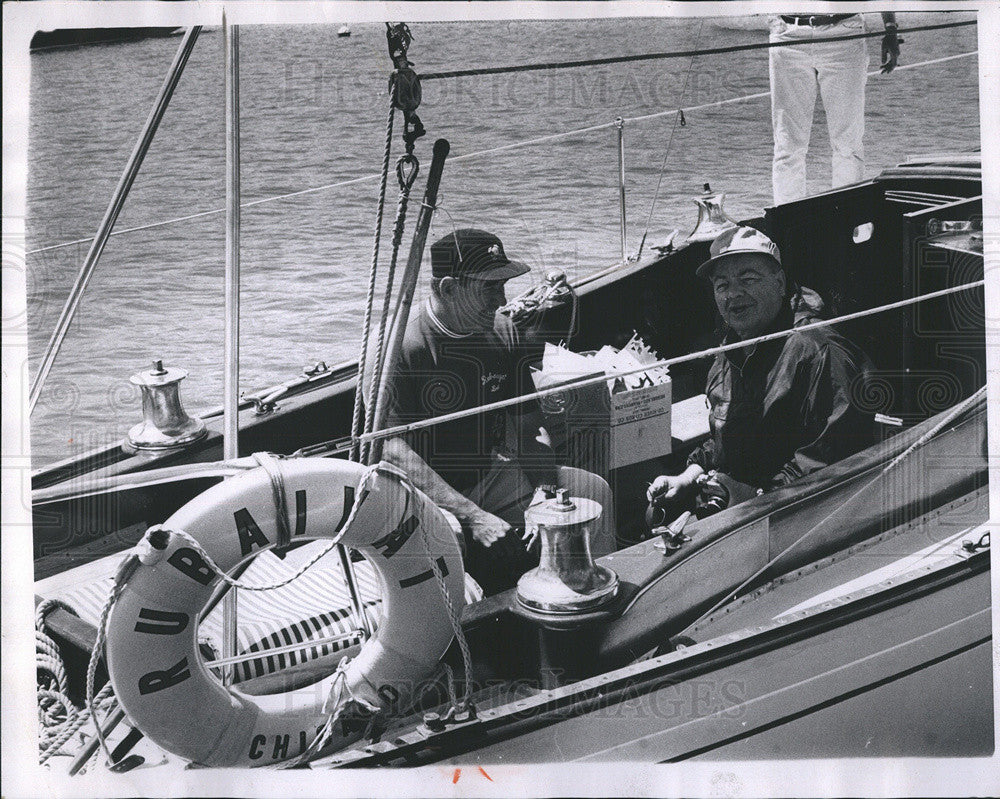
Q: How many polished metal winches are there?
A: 3